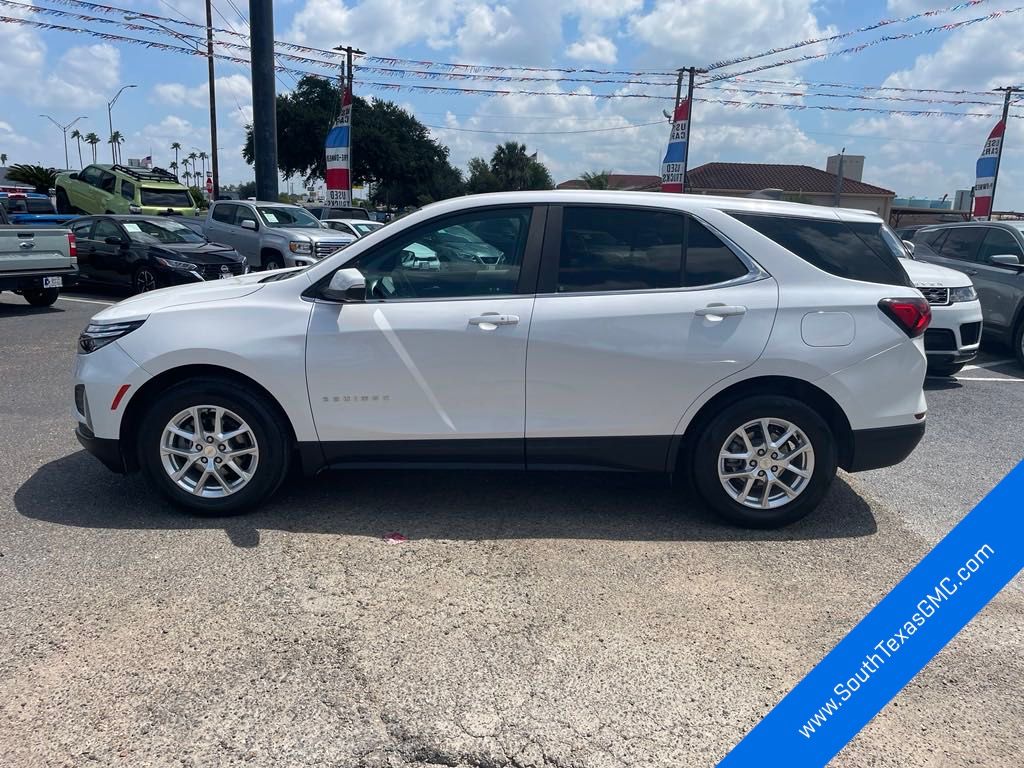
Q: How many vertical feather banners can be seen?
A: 3